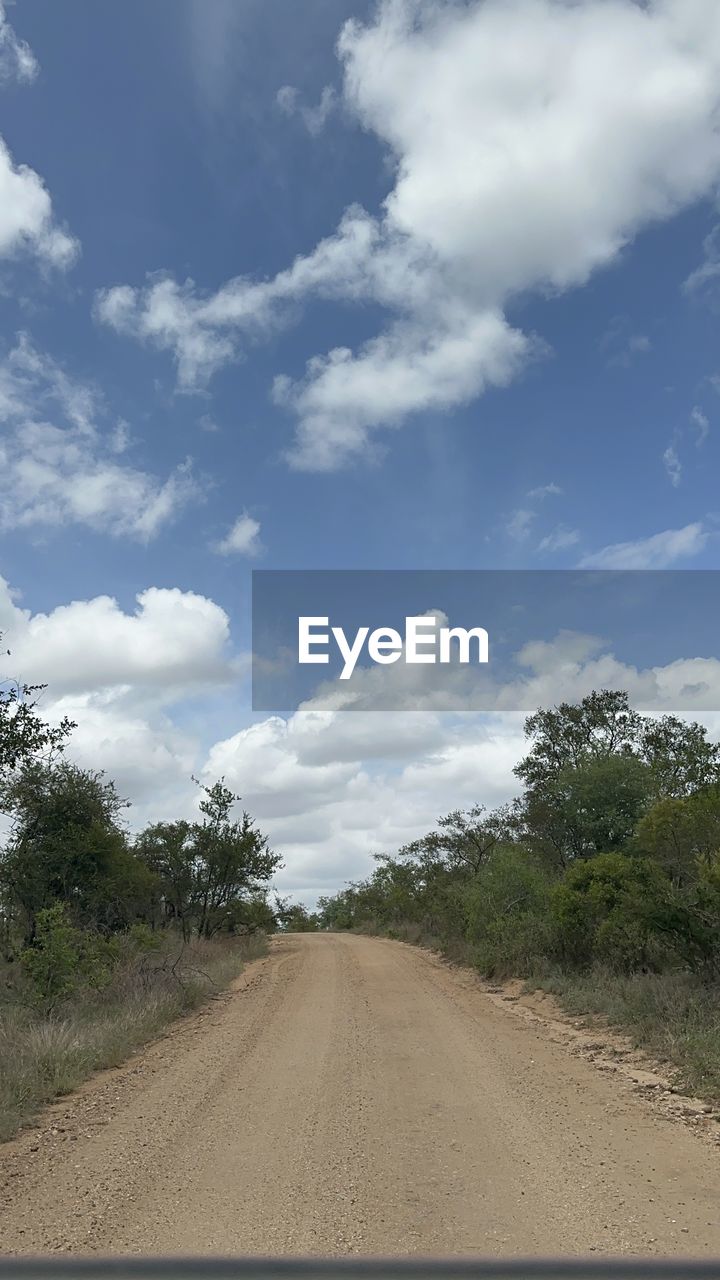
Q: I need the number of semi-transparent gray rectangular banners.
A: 1